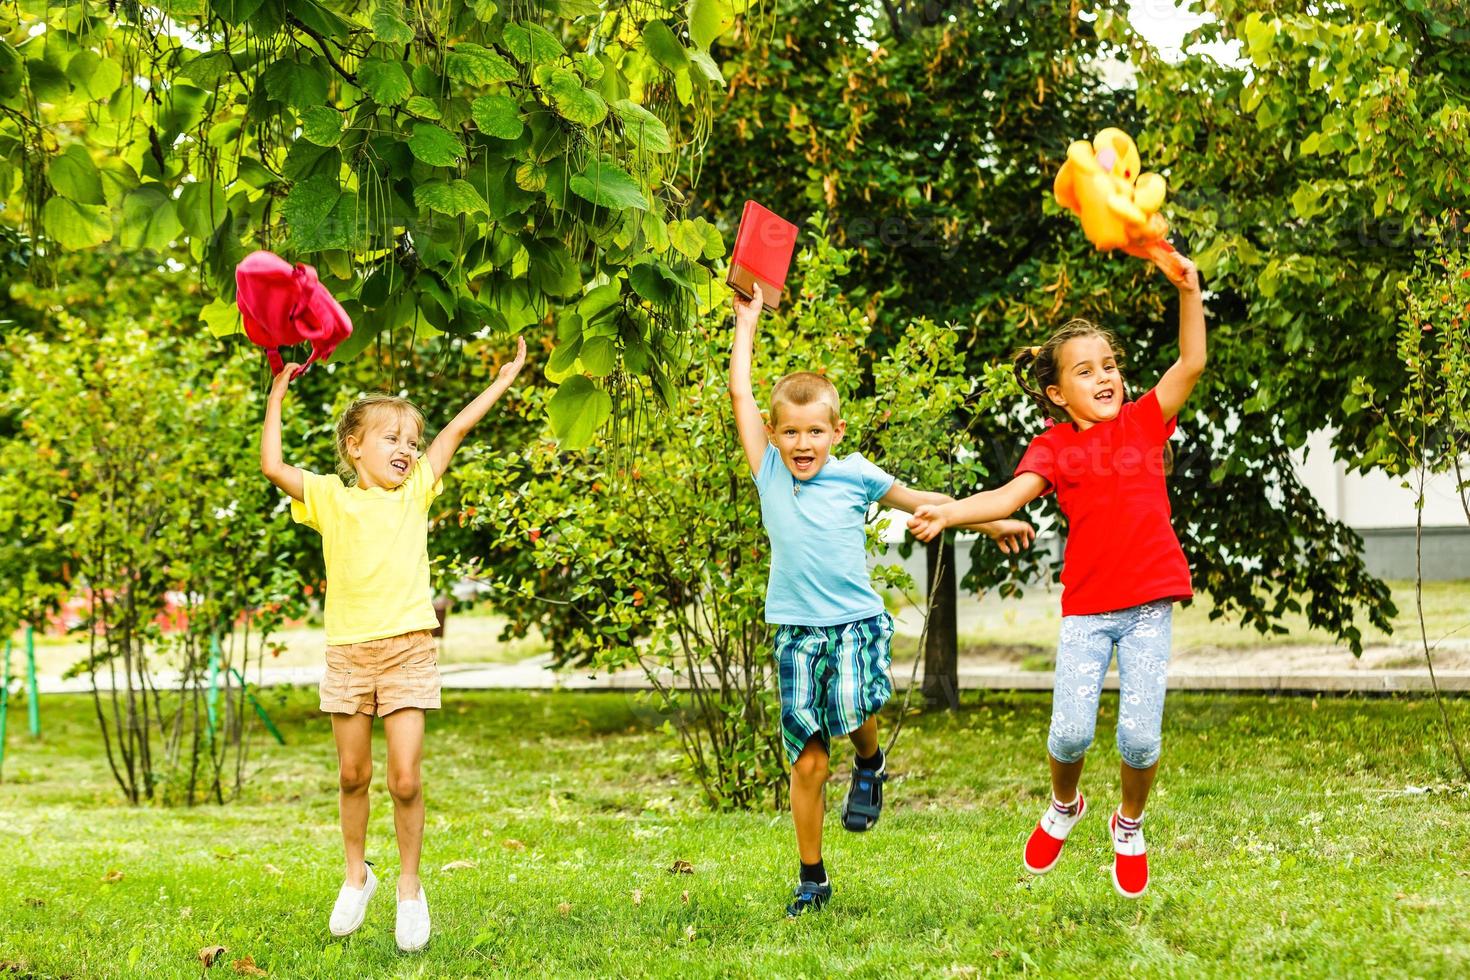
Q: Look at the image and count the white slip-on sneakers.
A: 2